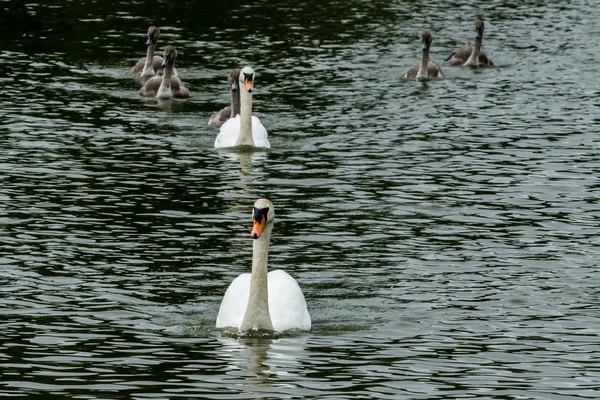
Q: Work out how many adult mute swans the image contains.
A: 2